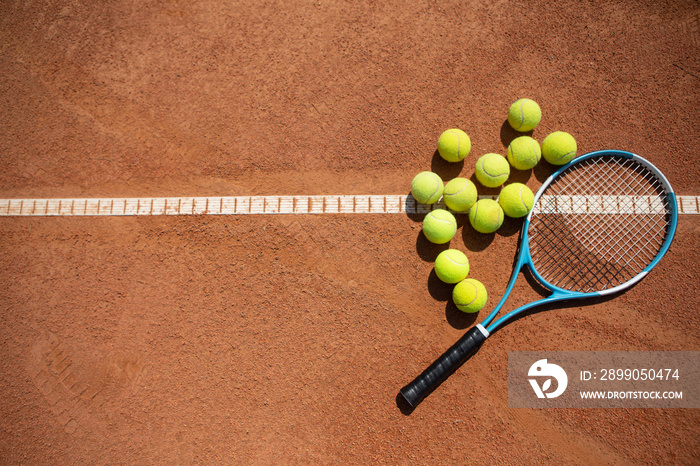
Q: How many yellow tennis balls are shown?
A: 12